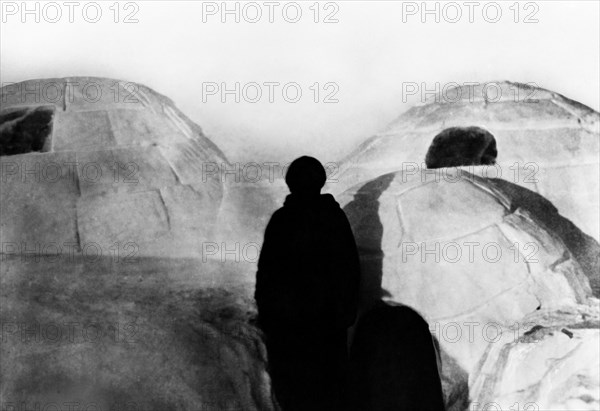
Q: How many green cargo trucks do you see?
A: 0